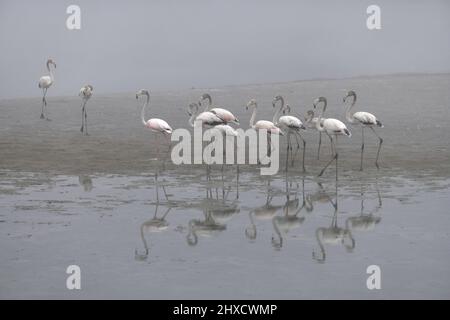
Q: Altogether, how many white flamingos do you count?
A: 12